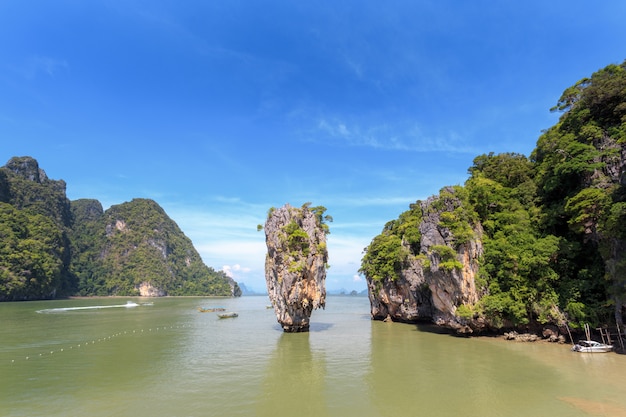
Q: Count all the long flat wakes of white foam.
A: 1